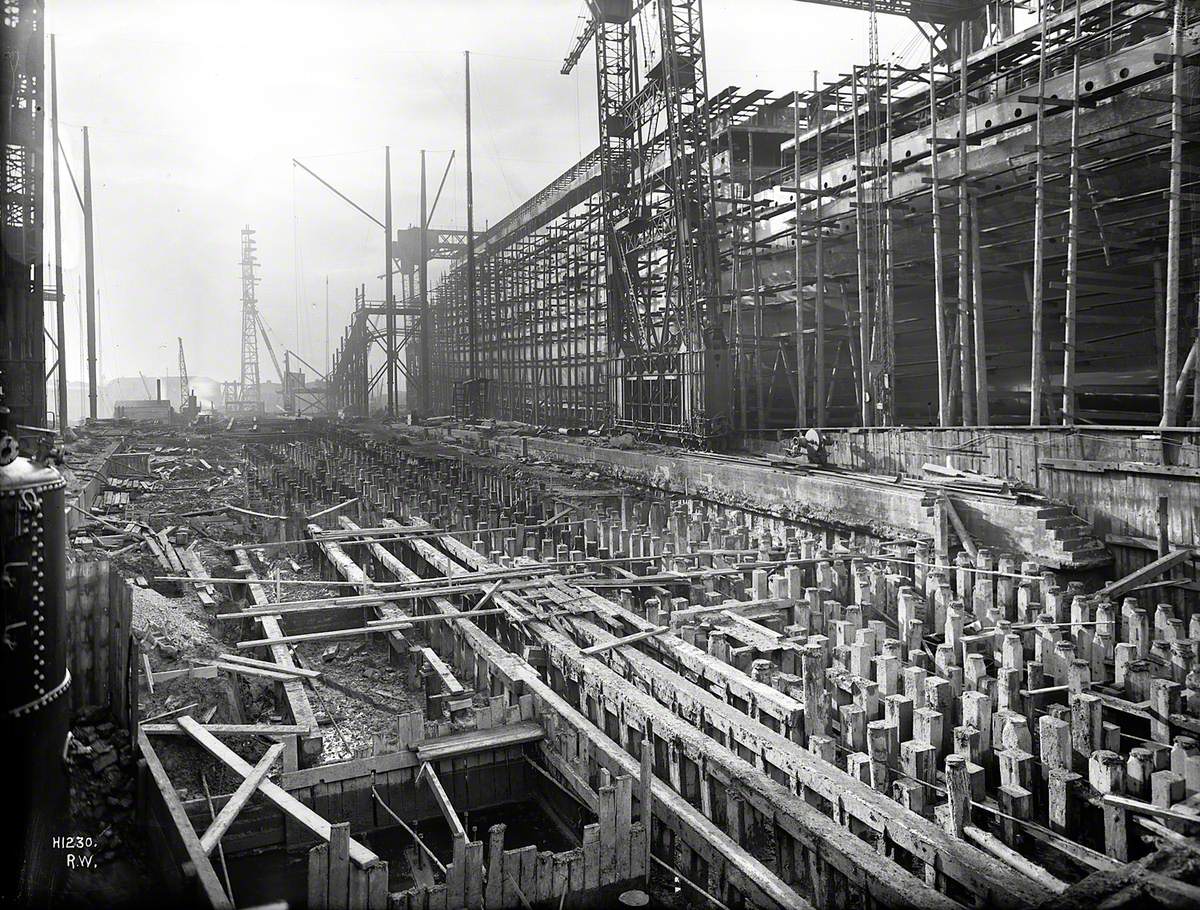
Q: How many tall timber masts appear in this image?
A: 5